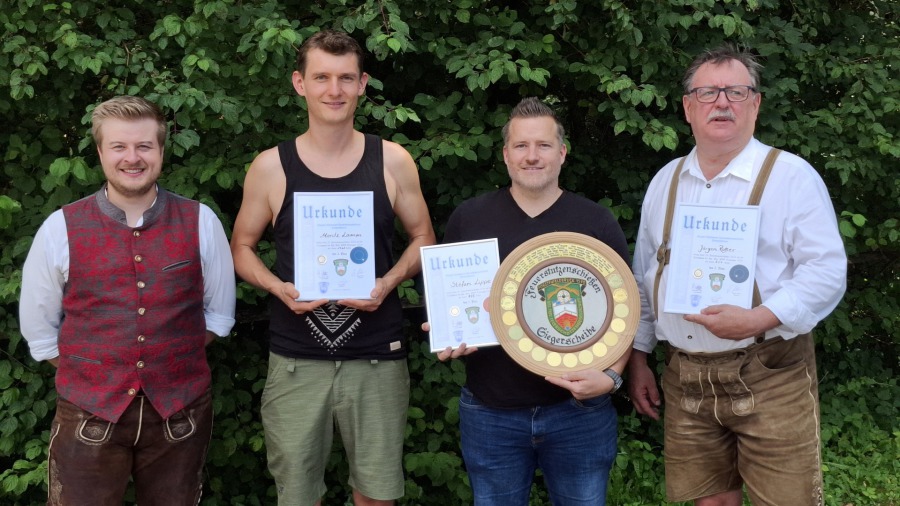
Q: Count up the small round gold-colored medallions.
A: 15